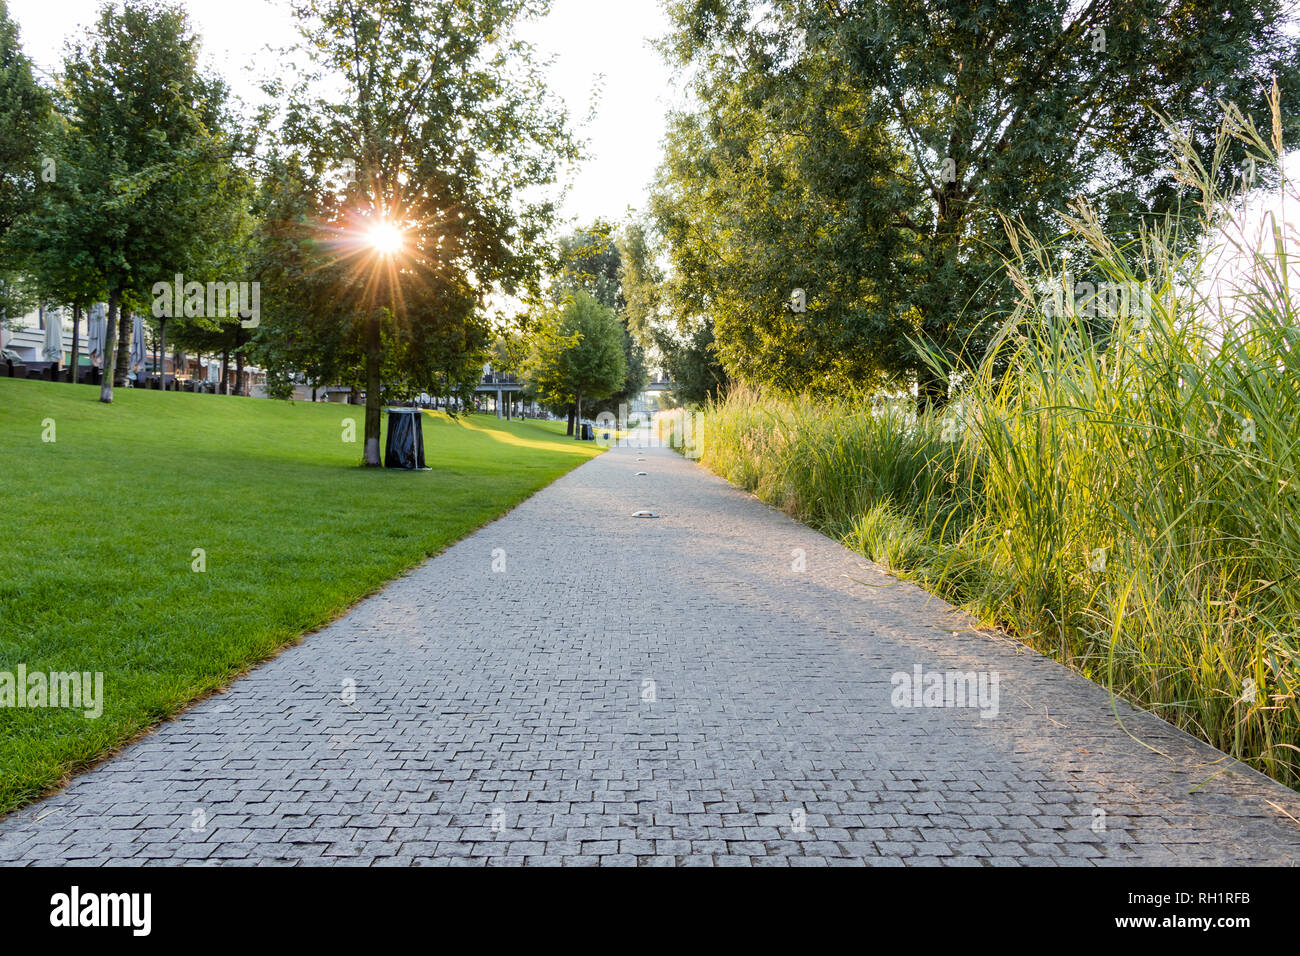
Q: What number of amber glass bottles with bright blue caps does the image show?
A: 0